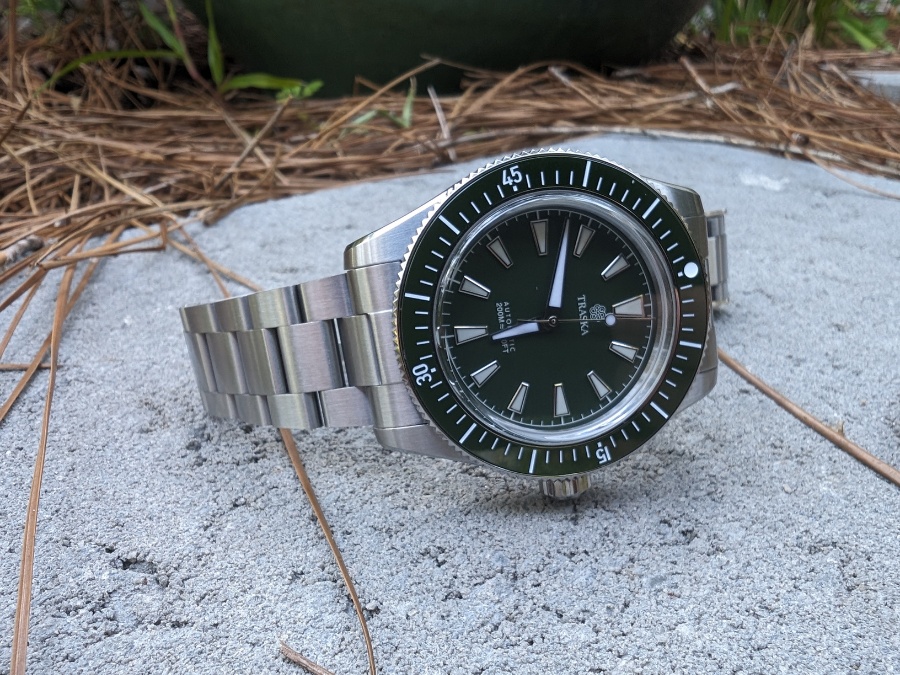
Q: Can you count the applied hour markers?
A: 12